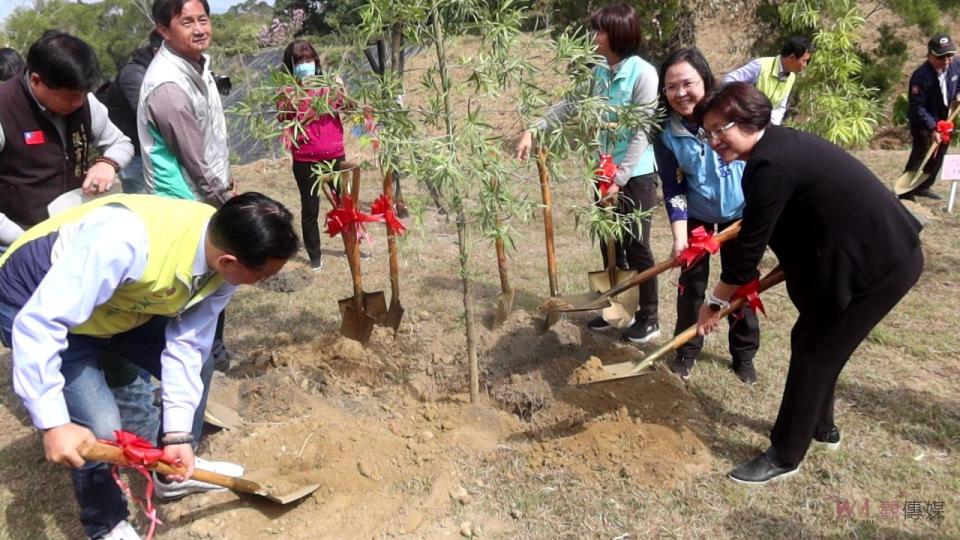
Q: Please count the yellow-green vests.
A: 2